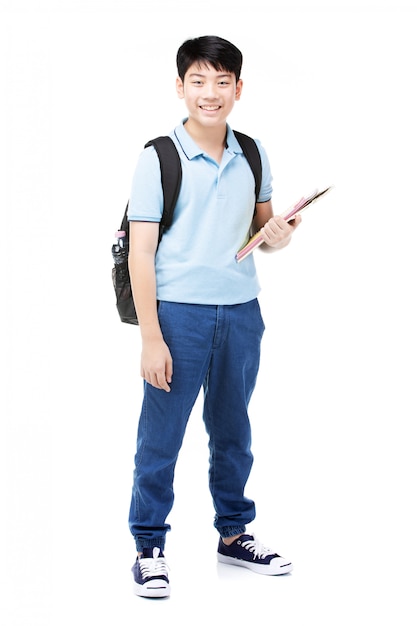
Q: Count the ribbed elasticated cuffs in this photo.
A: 2